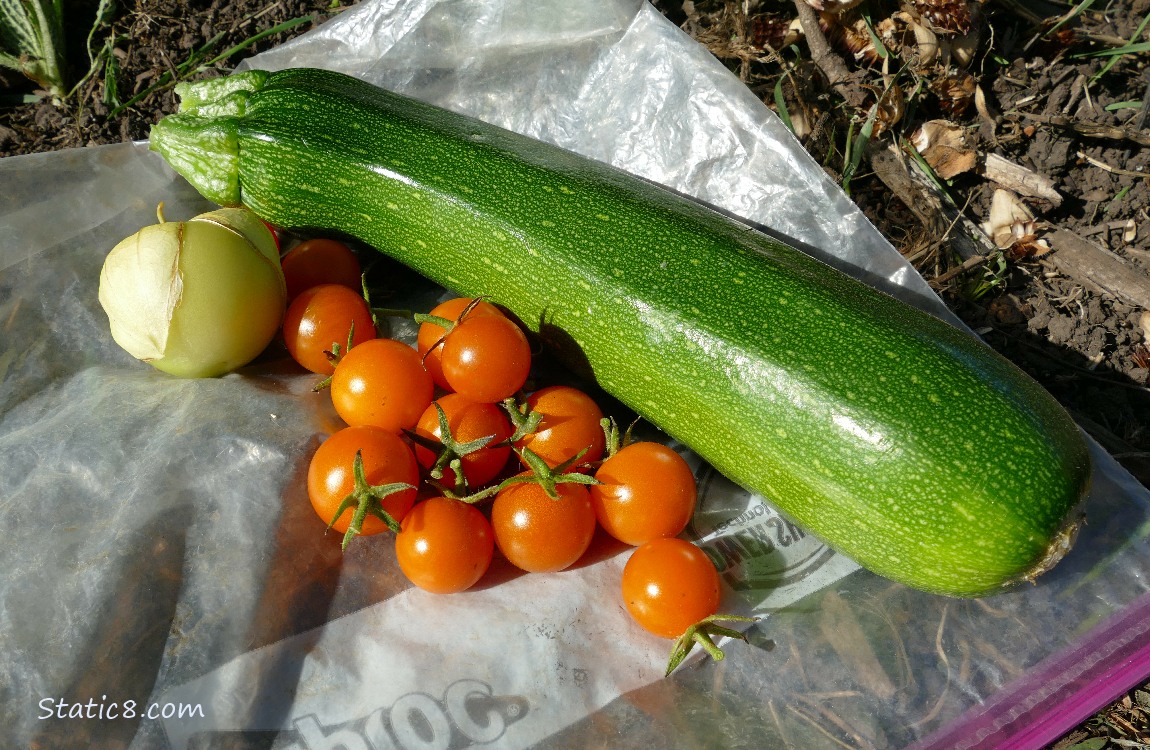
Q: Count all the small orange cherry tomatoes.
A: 12